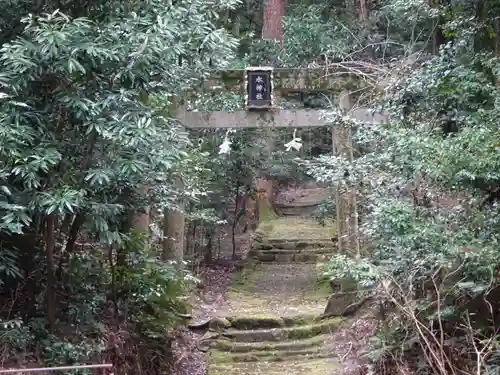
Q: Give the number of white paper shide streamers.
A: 2